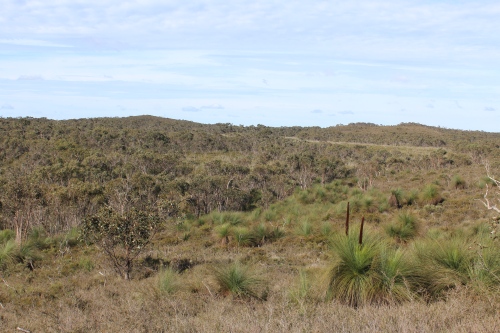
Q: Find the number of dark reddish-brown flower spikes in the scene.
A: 2